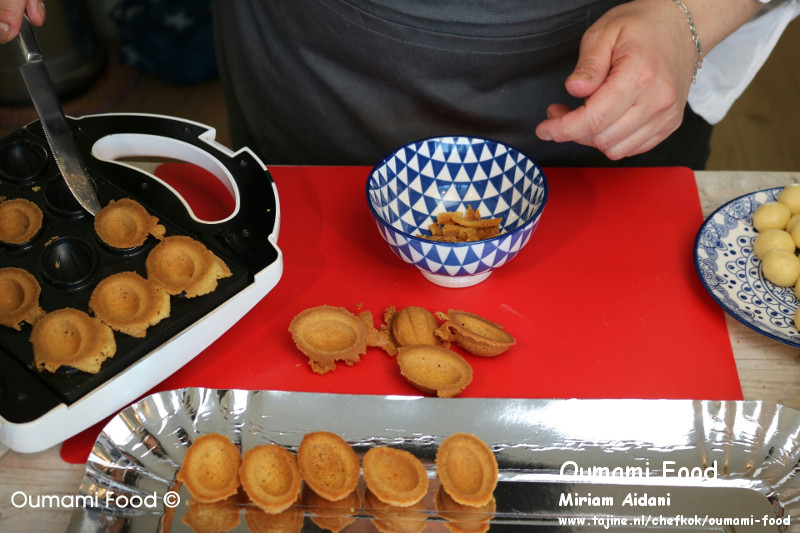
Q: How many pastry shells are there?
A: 15